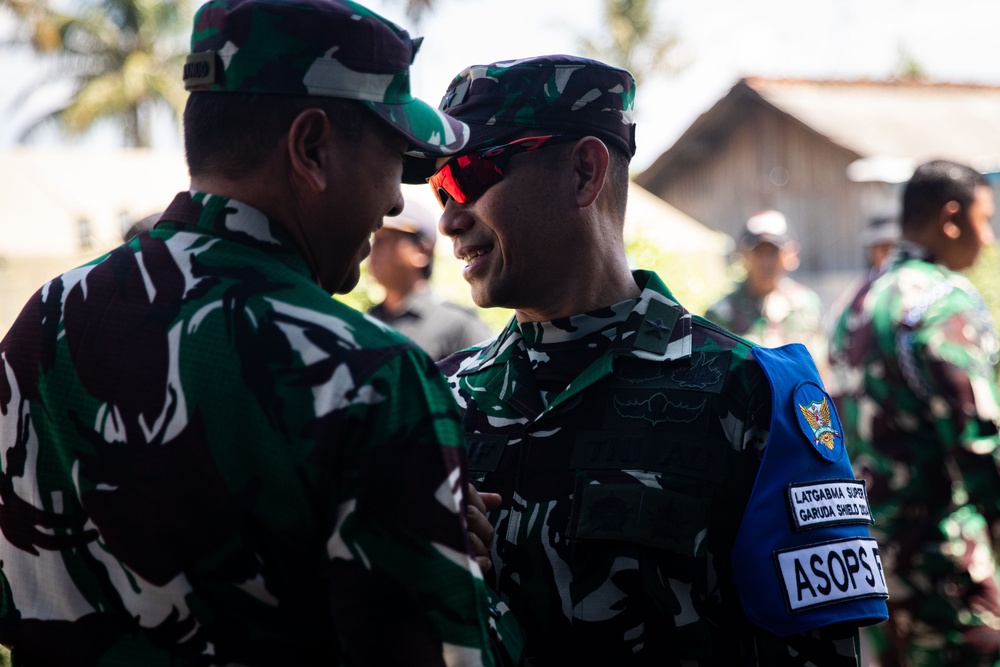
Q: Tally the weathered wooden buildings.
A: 1